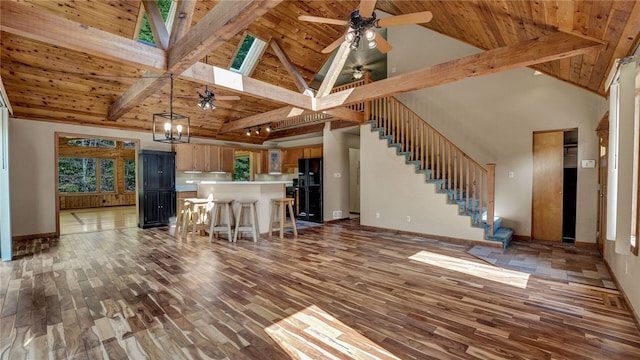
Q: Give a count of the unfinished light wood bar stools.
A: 5